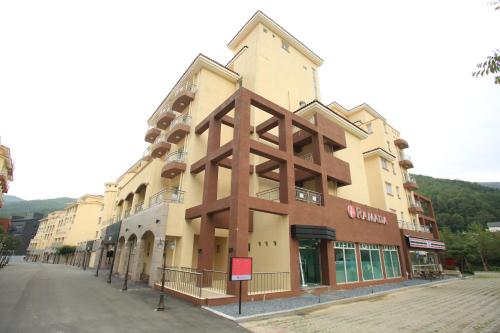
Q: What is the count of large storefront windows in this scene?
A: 3